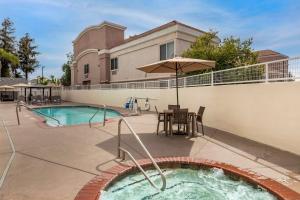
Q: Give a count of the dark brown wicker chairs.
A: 4